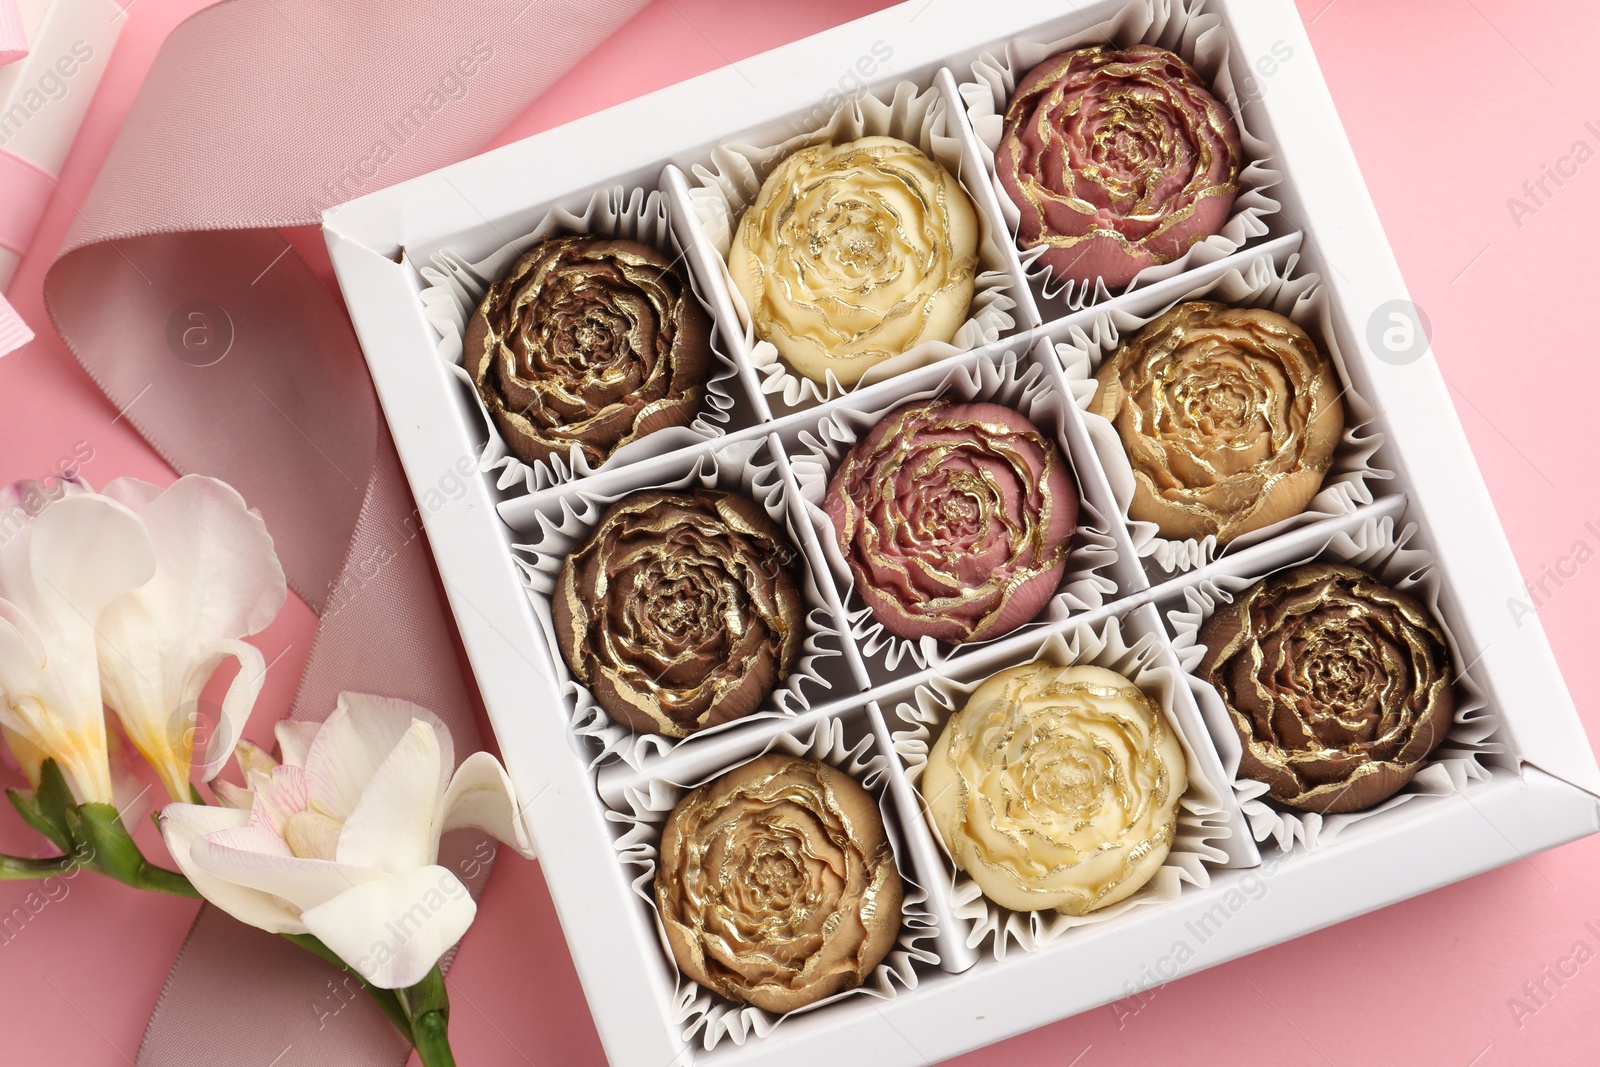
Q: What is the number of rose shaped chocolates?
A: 9